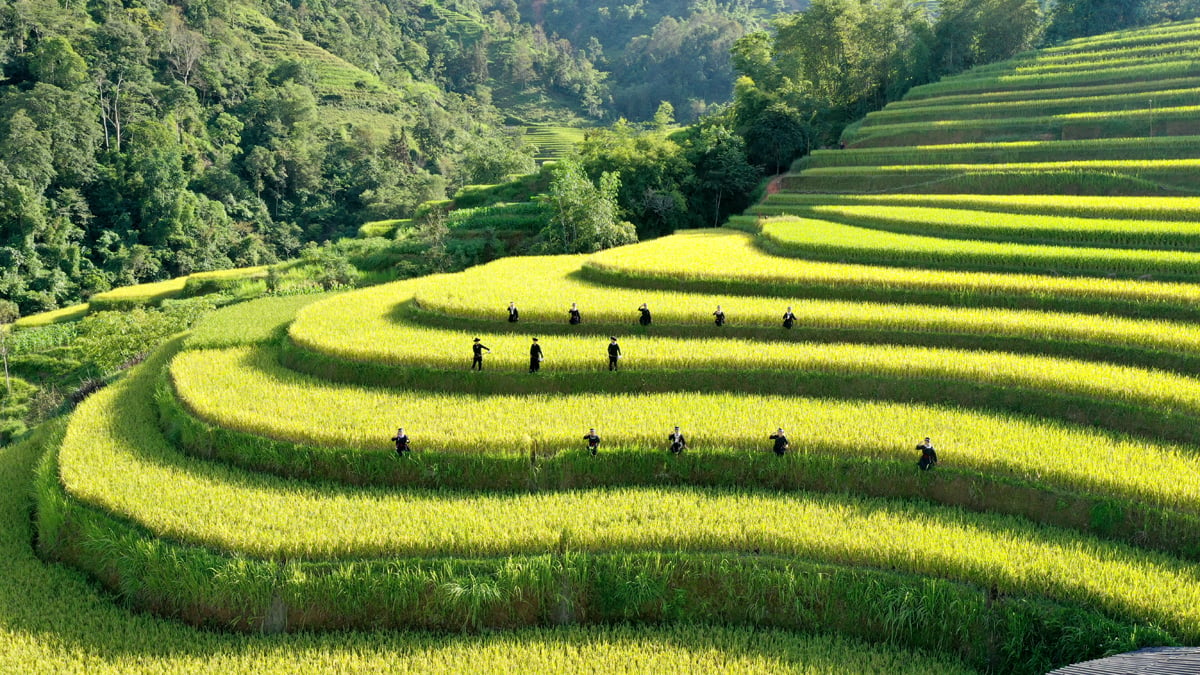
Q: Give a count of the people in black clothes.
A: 13